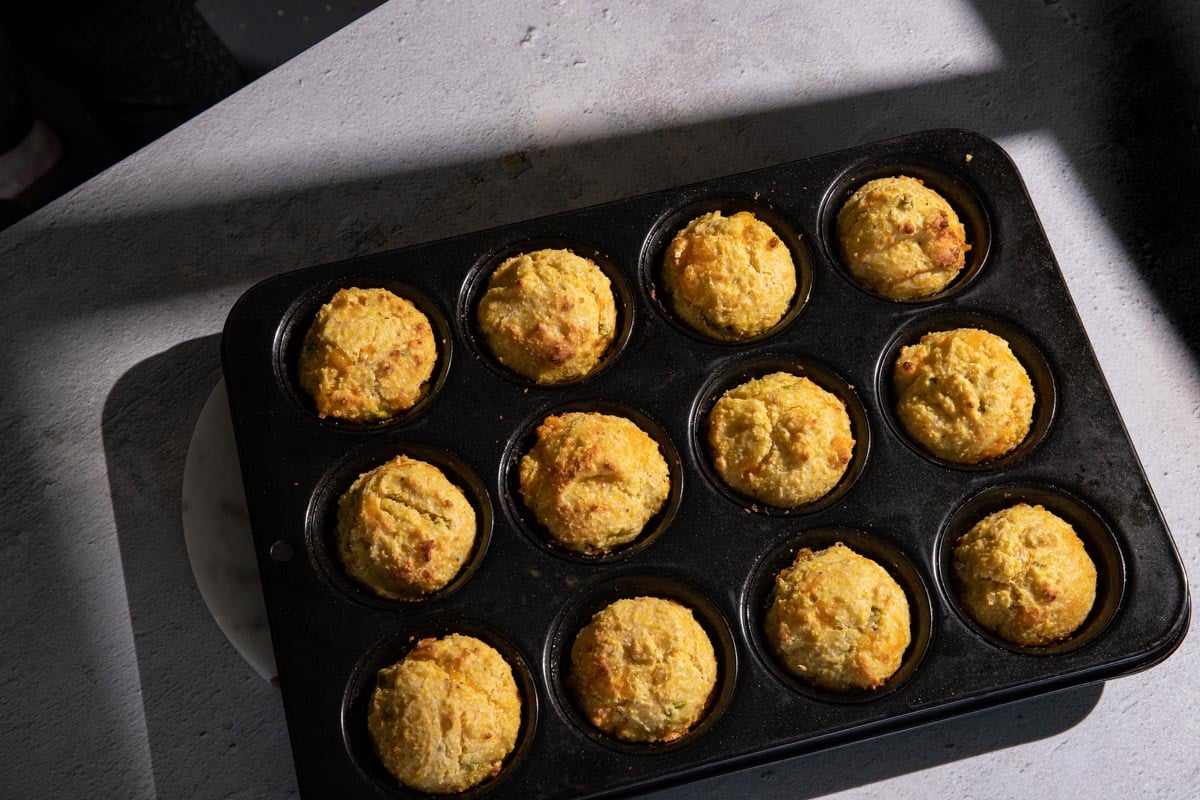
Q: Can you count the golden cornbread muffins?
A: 12